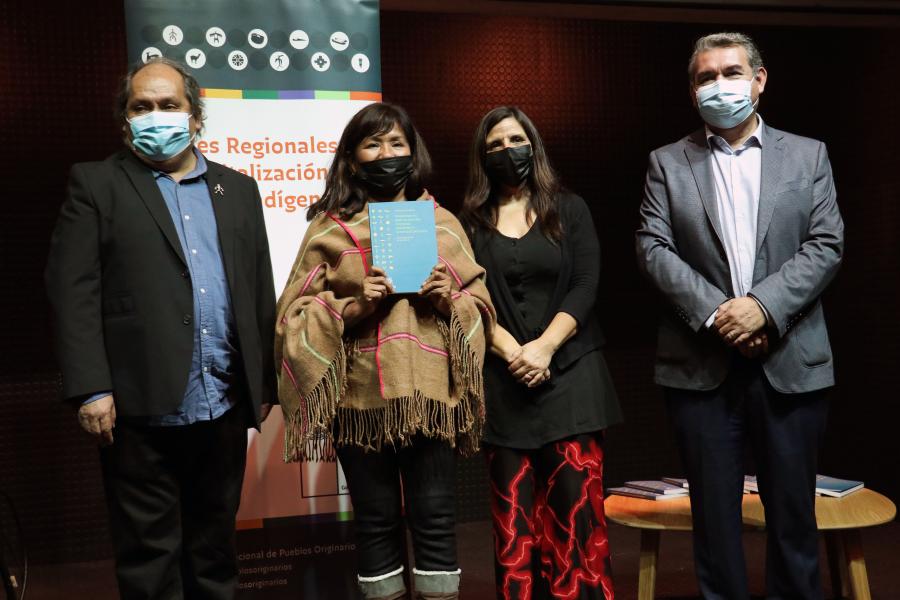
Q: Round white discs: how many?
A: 11